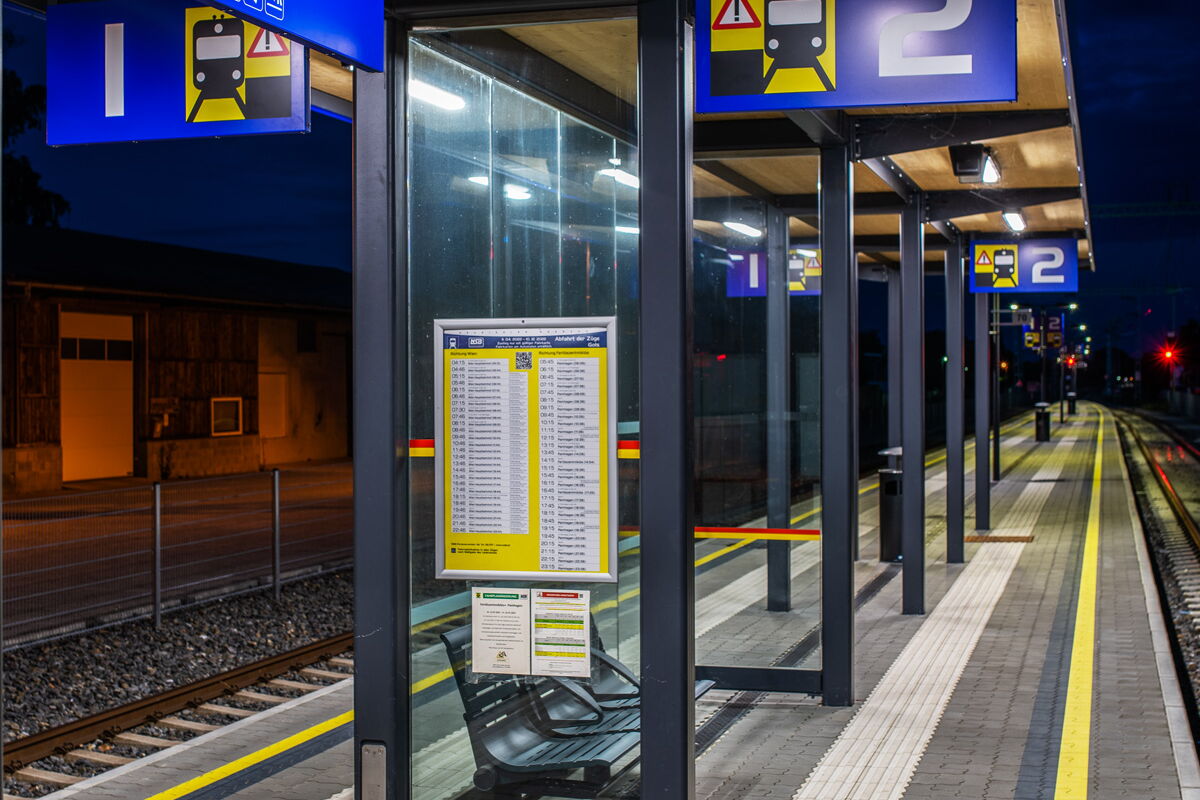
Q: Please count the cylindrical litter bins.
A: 3